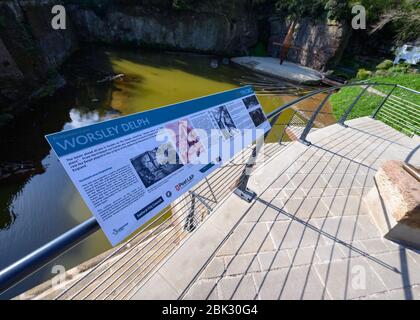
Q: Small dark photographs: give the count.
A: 2